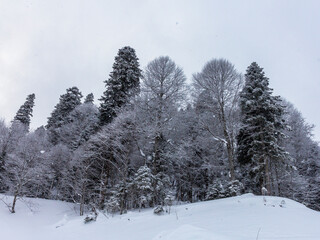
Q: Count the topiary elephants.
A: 0